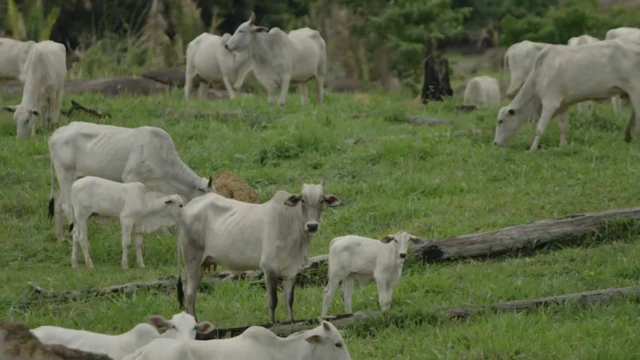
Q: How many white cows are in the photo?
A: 15